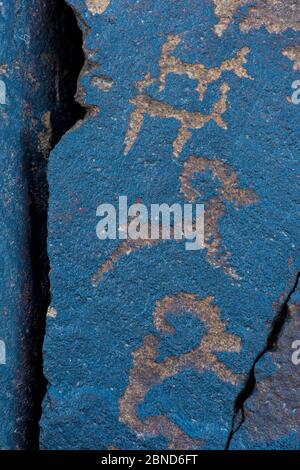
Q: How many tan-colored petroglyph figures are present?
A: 4